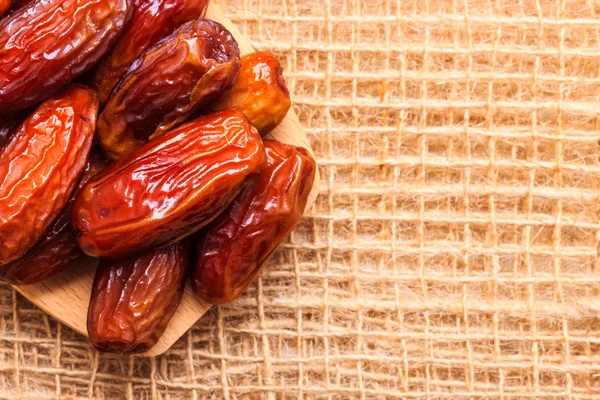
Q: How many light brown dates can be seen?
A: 1